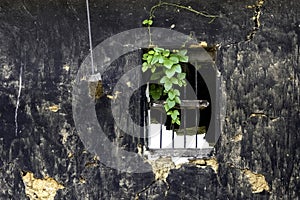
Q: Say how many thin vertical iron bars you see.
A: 4